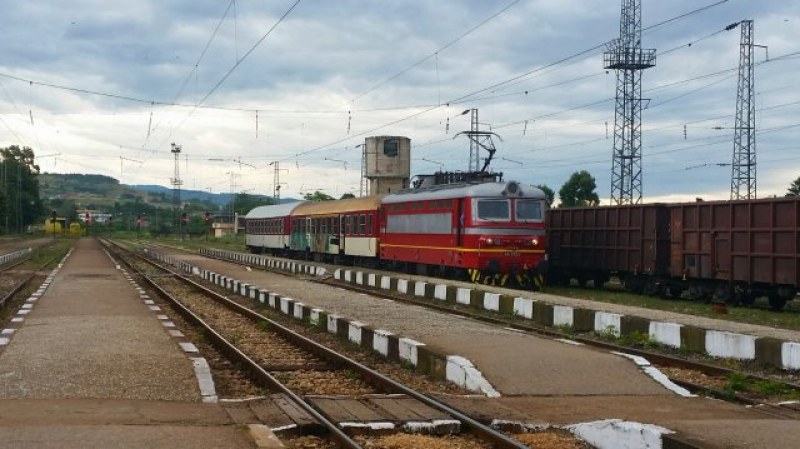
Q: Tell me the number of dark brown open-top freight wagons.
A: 2